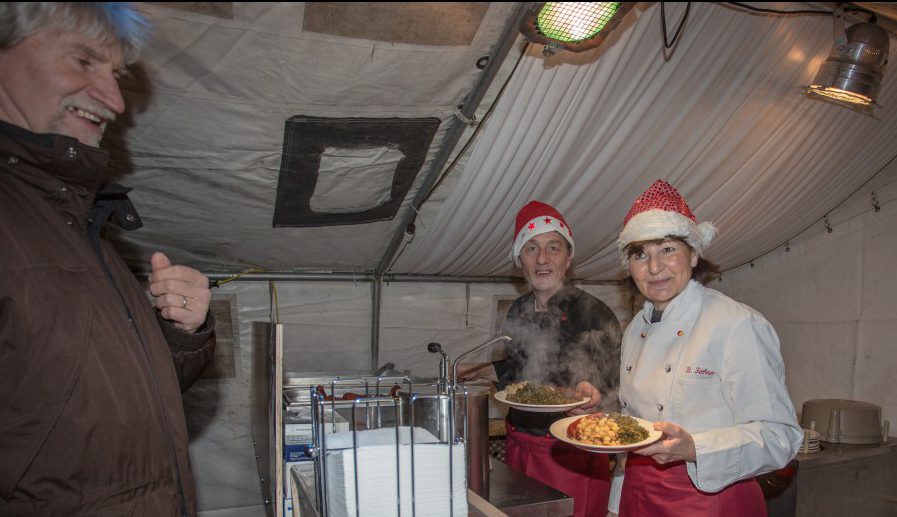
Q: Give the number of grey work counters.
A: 2